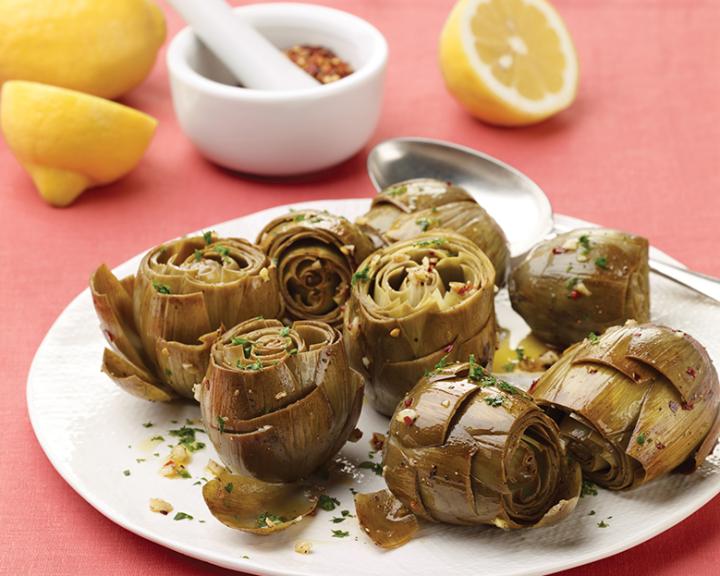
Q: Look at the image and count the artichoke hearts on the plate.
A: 8